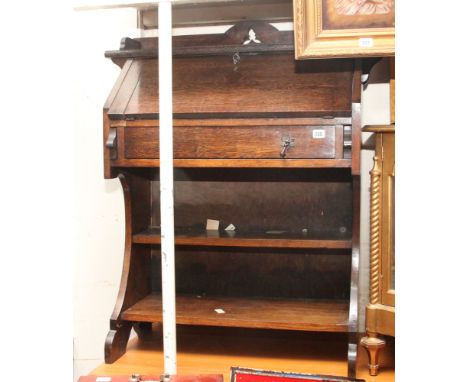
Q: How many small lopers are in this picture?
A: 2